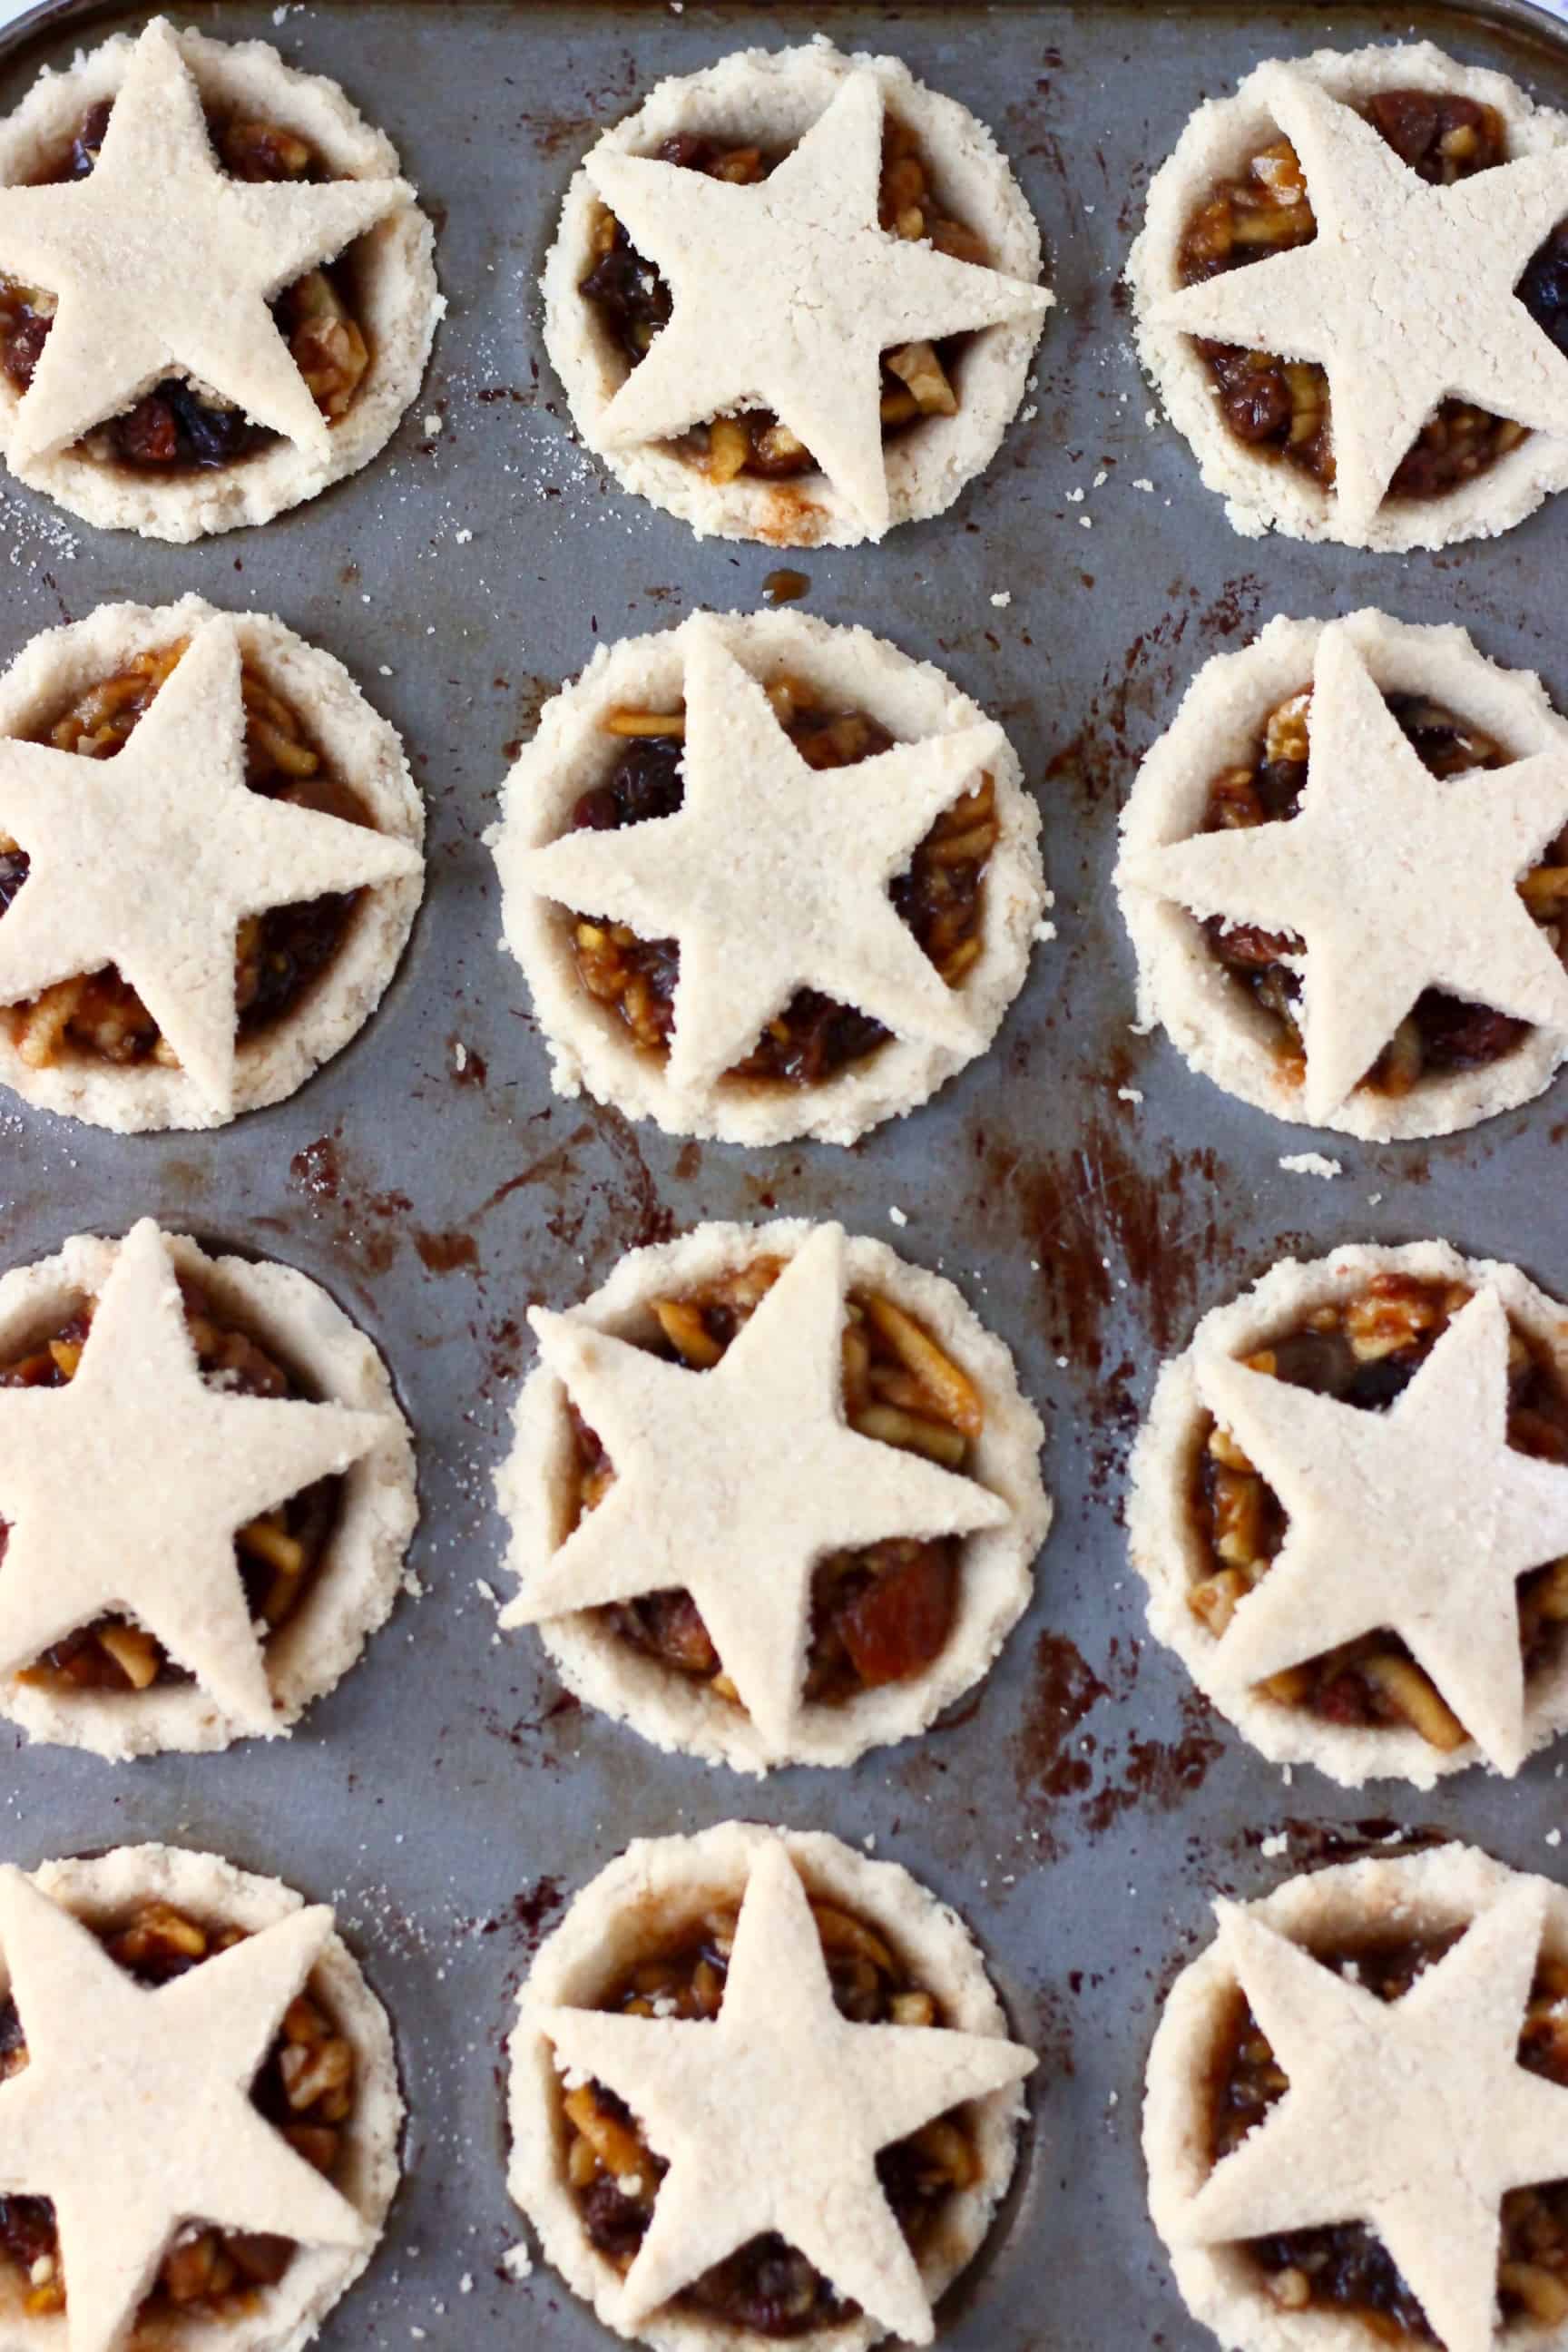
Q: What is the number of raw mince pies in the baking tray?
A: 12